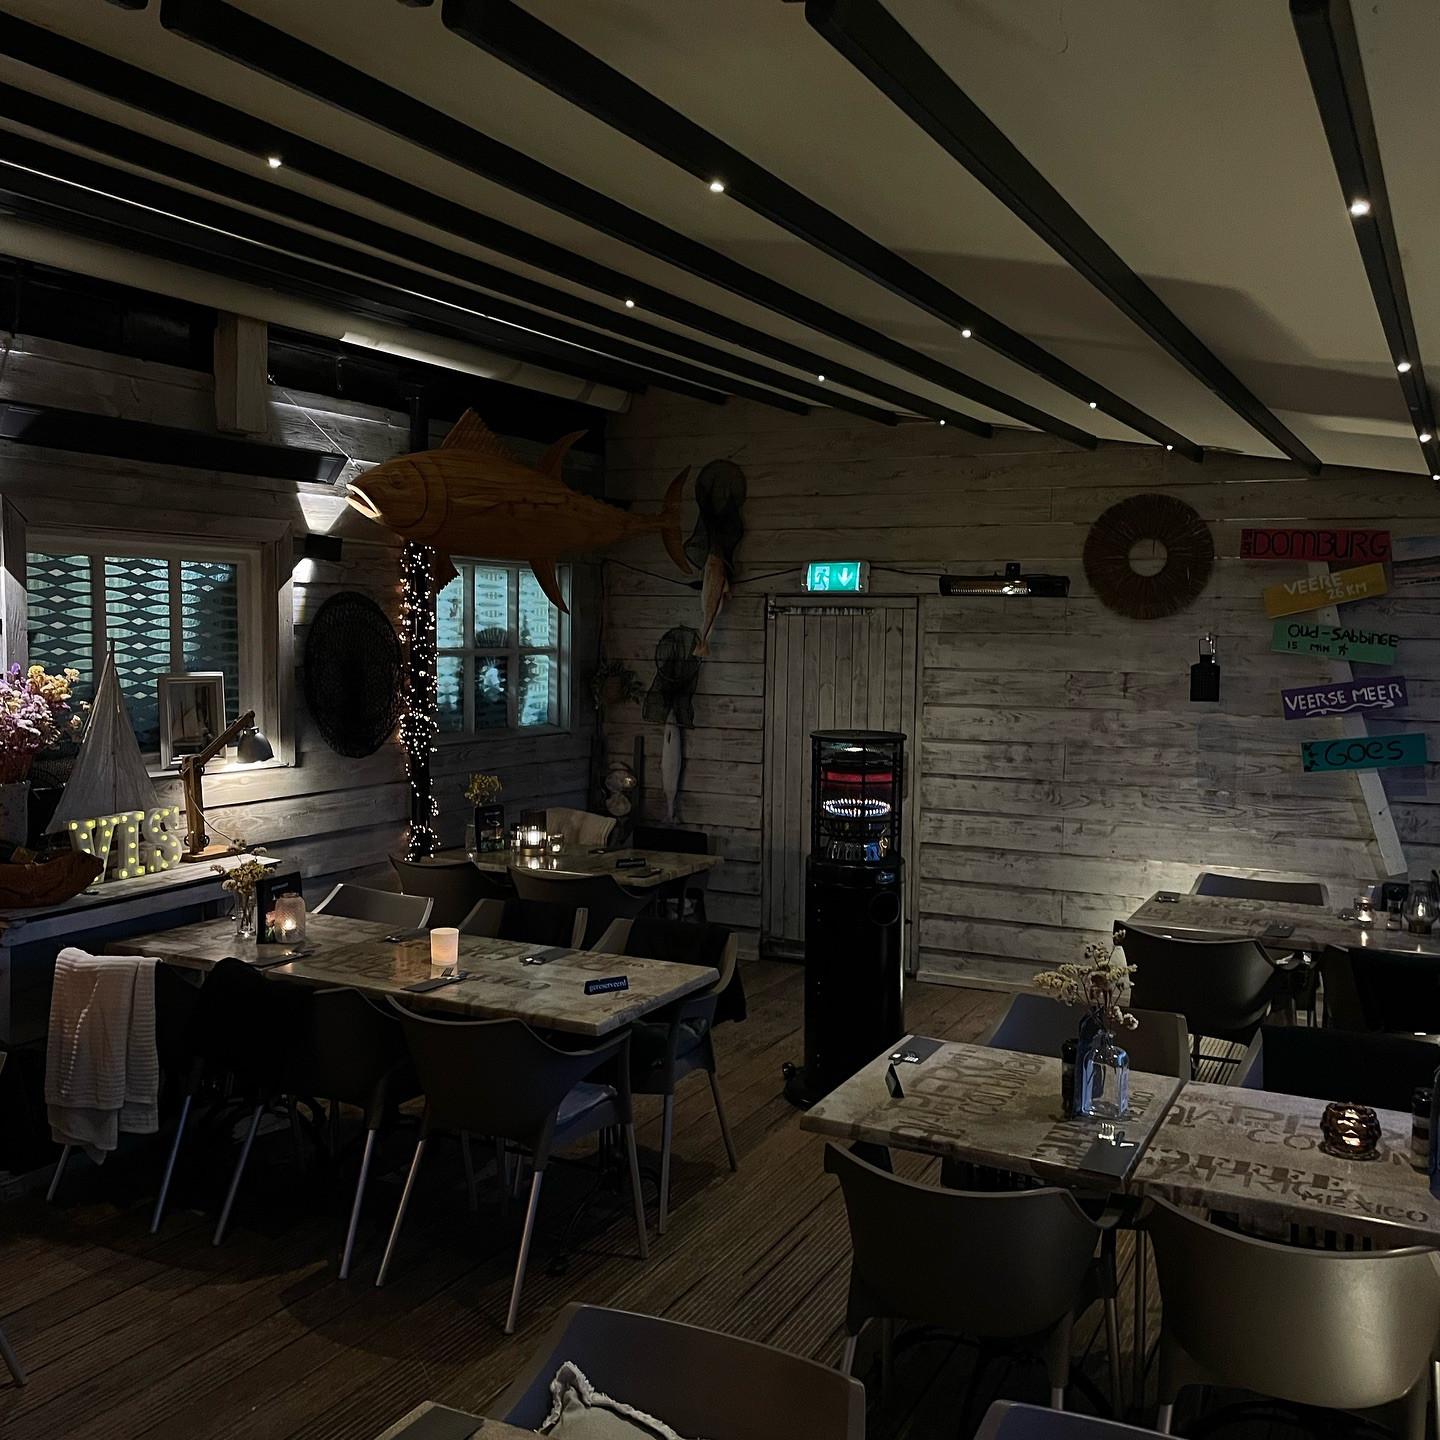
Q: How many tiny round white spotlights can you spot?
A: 12